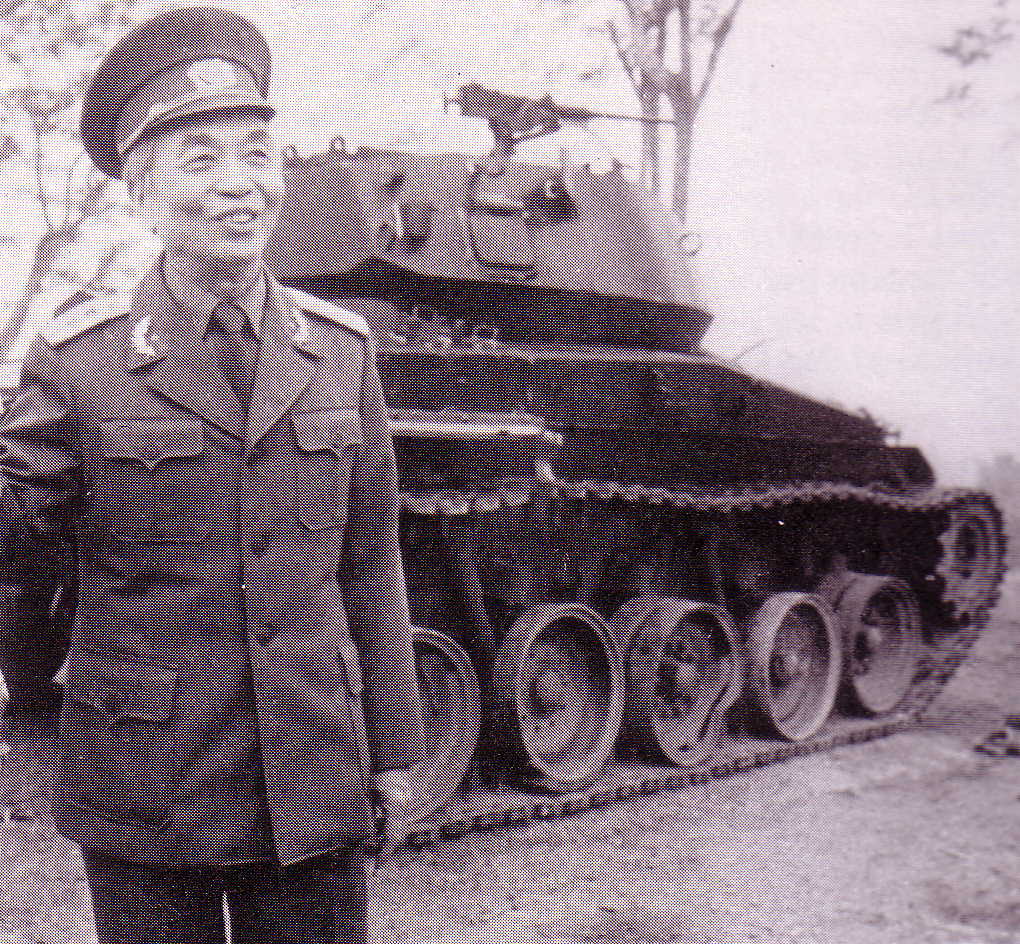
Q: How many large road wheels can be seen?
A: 5